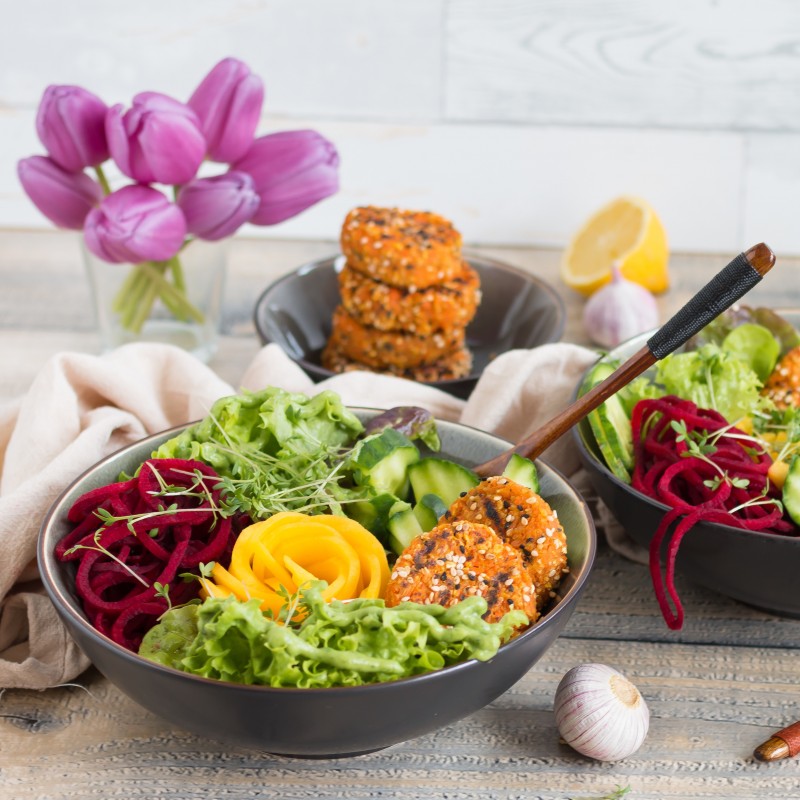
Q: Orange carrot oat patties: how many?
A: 7